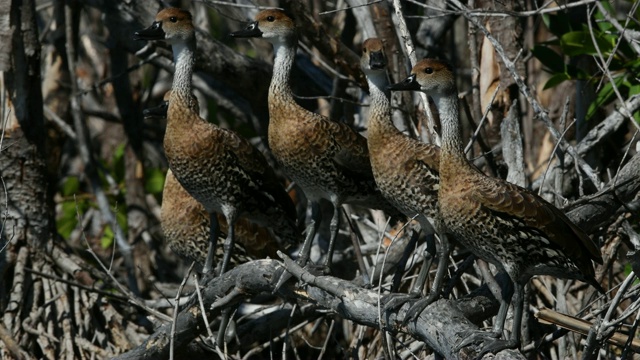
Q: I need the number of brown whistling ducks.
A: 5